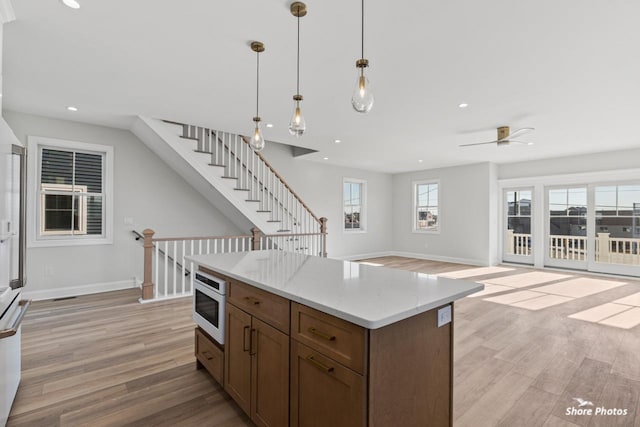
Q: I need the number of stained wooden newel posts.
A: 3